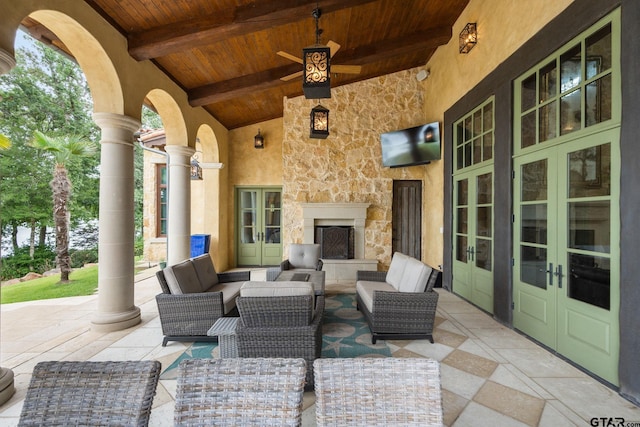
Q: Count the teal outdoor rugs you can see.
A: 1